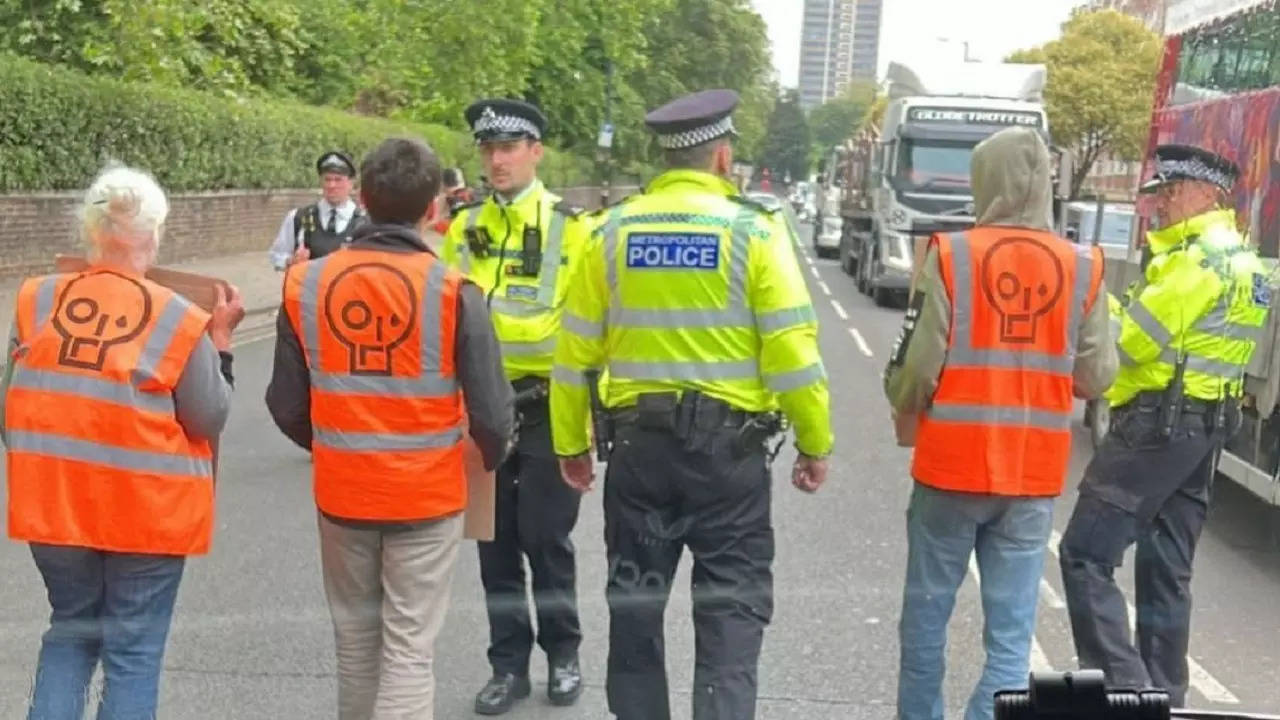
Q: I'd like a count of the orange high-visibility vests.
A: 3